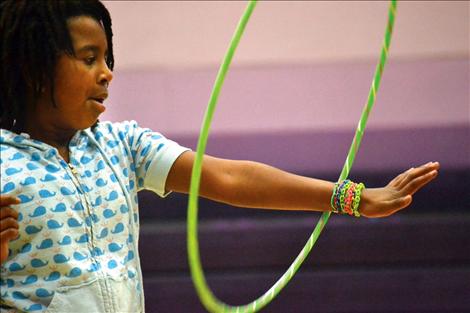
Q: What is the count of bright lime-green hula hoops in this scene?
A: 1